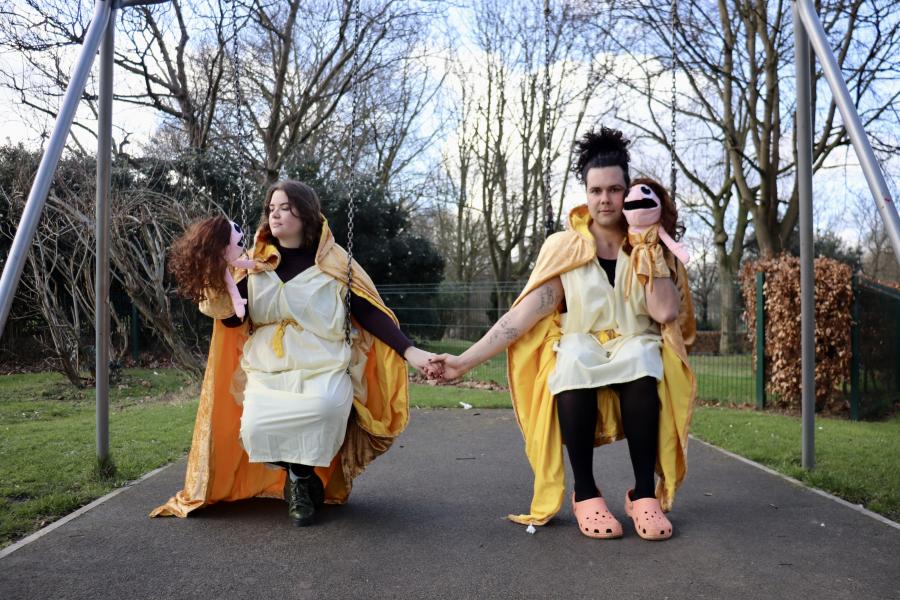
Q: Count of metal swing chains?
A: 4